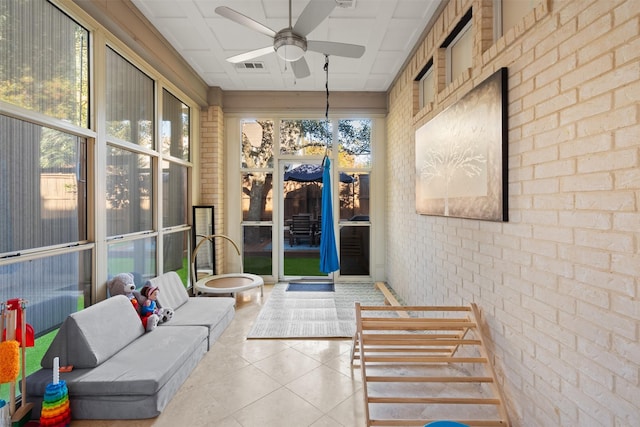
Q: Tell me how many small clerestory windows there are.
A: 3